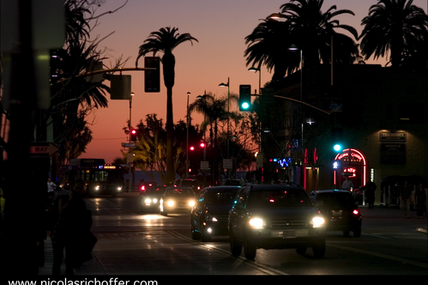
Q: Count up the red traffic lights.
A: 3